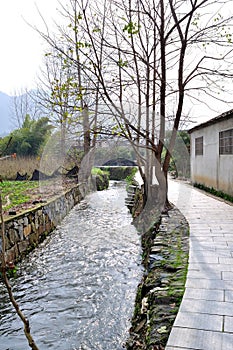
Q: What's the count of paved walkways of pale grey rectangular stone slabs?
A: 1